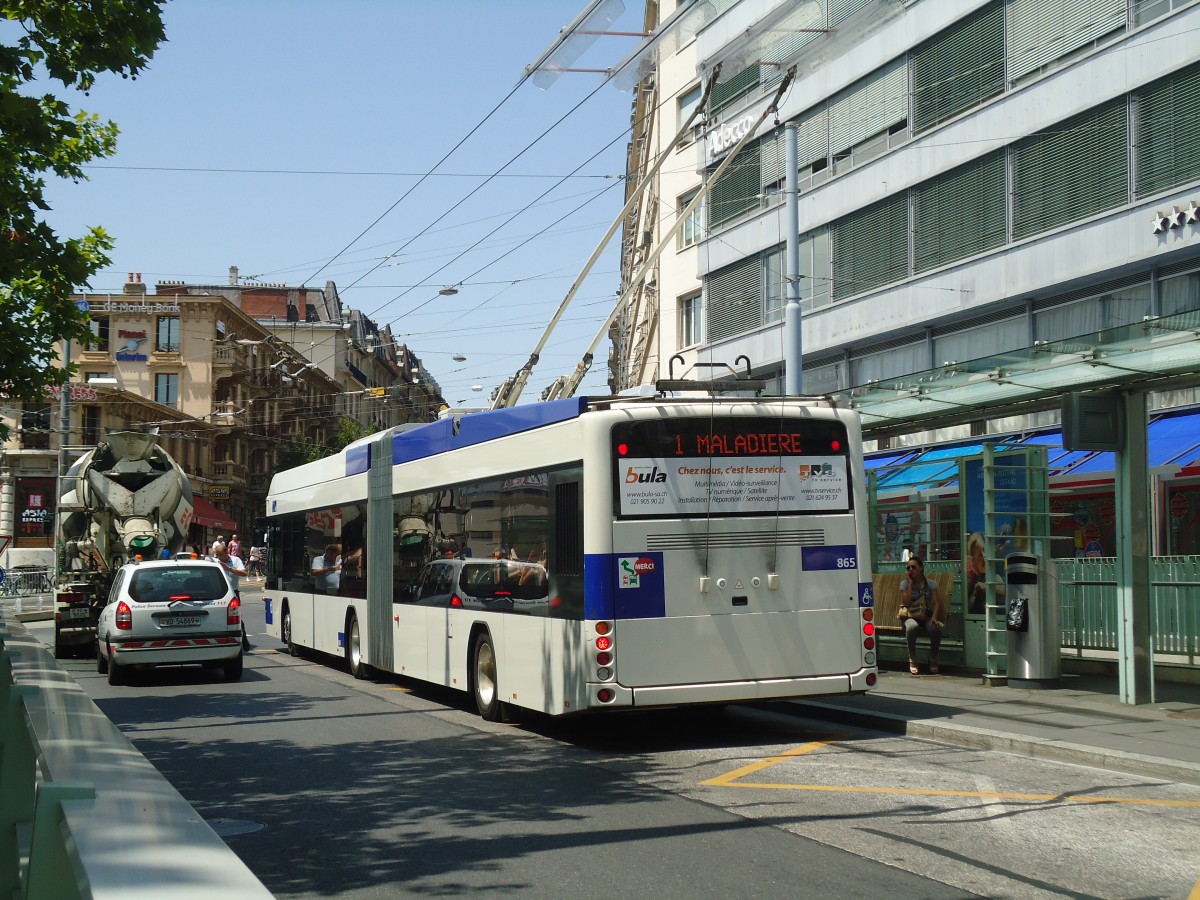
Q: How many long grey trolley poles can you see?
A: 2